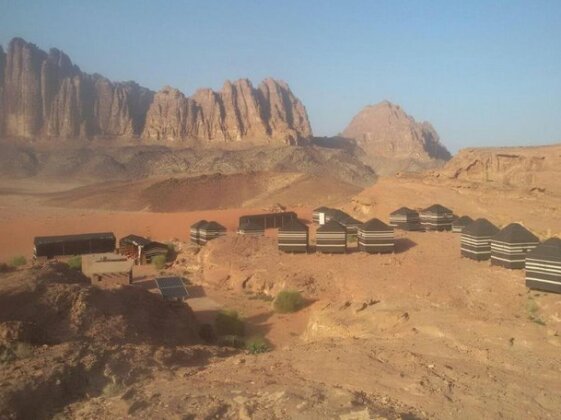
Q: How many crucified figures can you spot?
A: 0